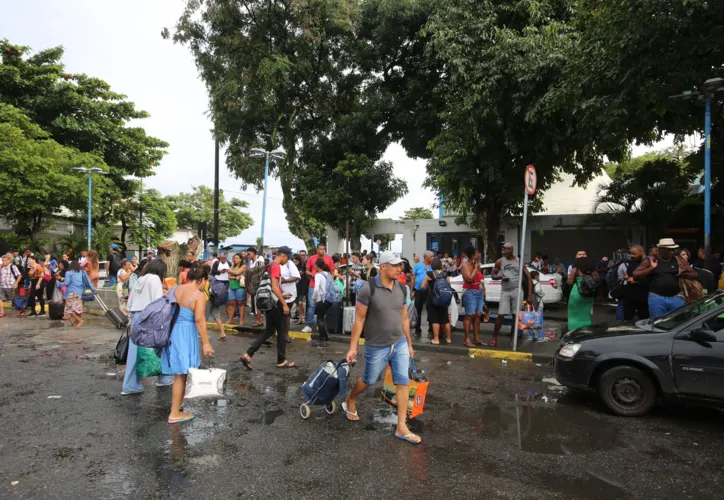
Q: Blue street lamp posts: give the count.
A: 3